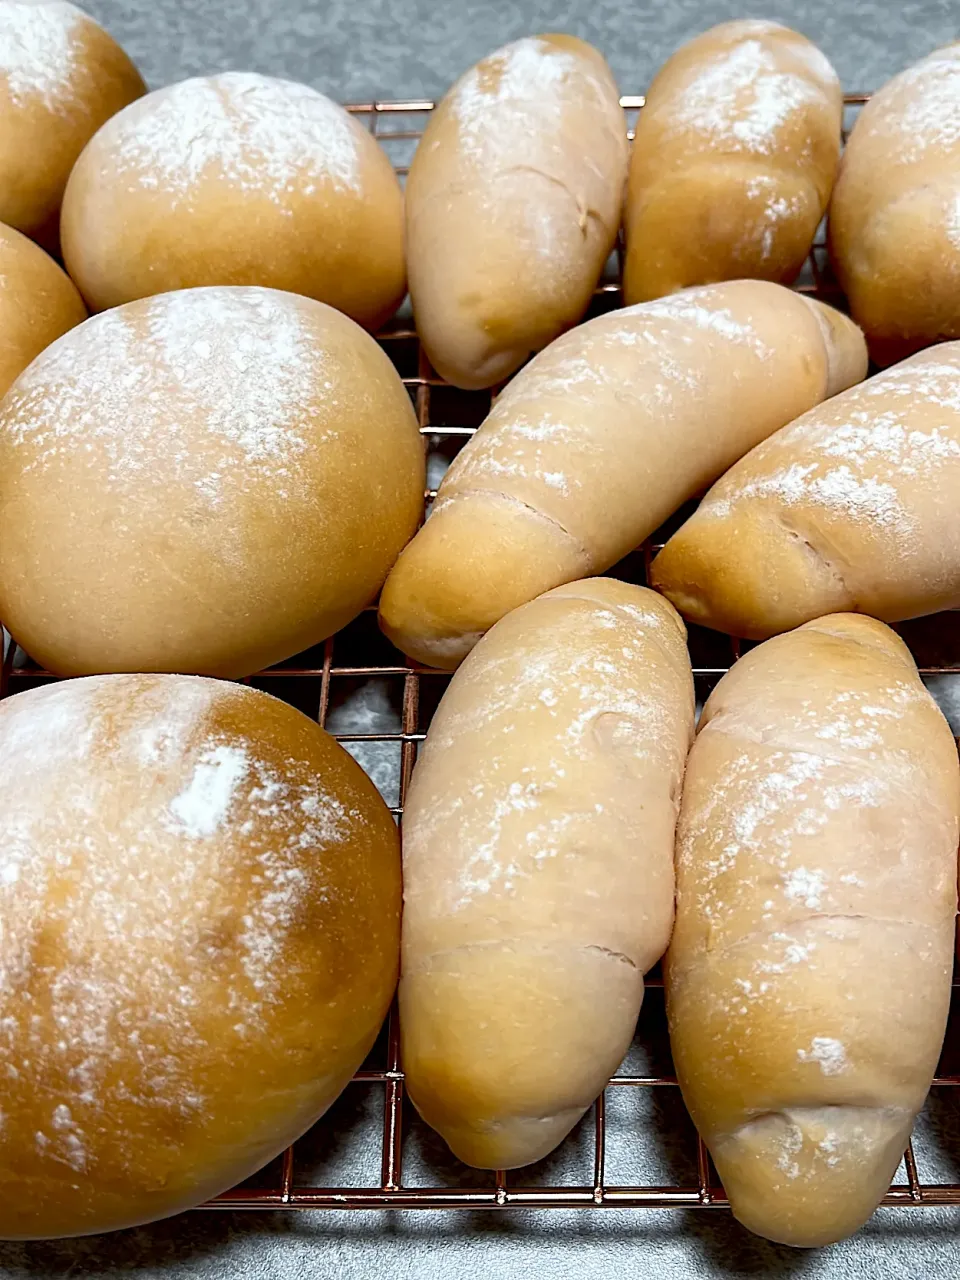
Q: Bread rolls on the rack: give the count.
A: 12